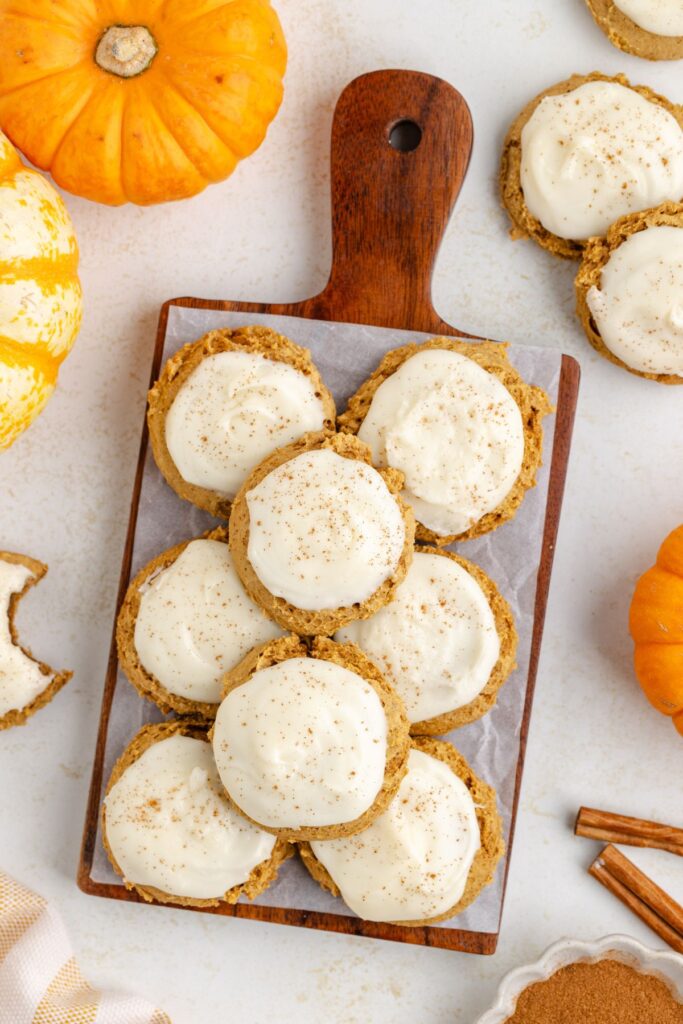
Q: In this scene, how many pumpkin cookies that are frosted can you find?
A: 12